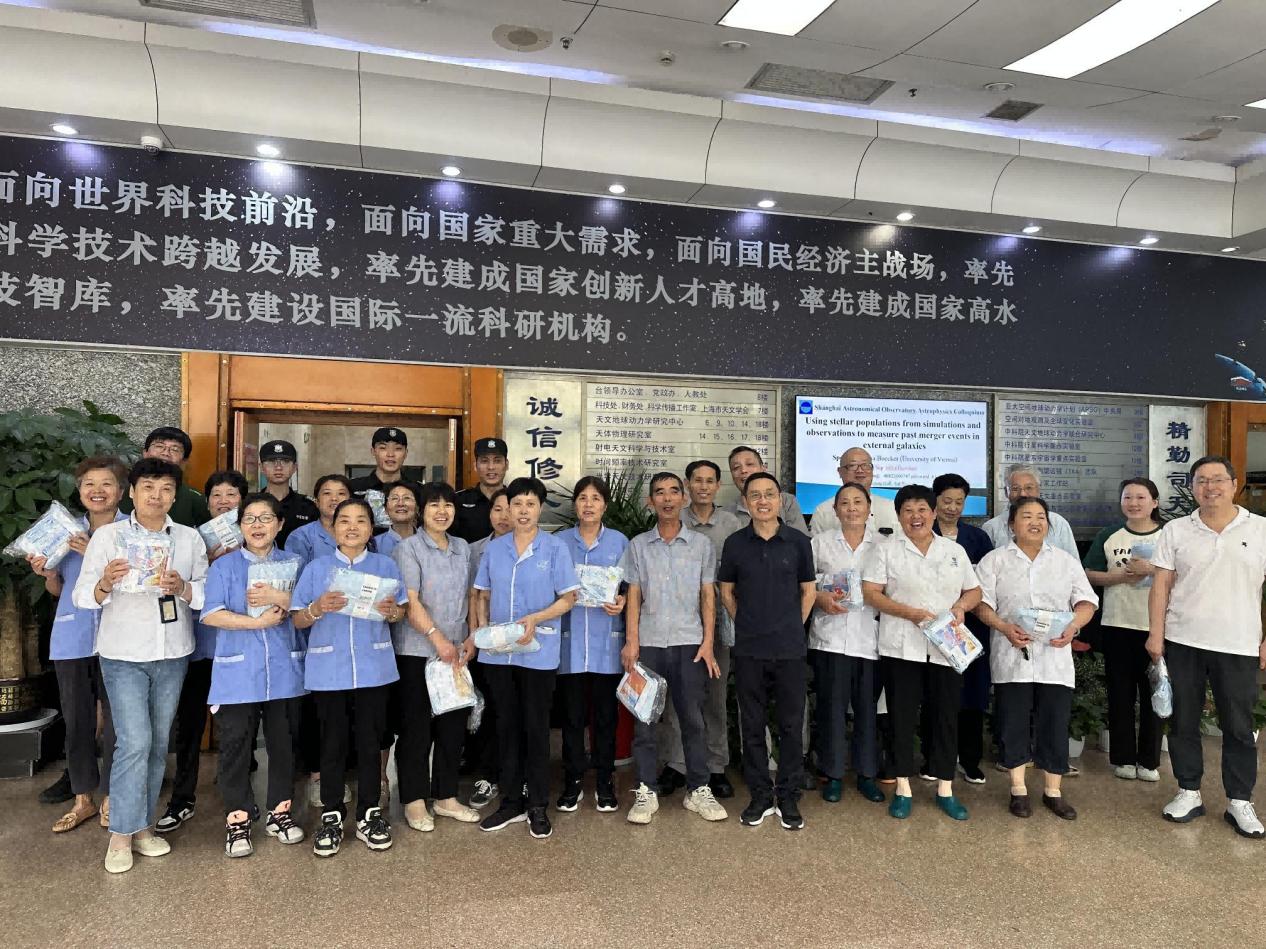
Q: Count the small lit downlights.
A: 9